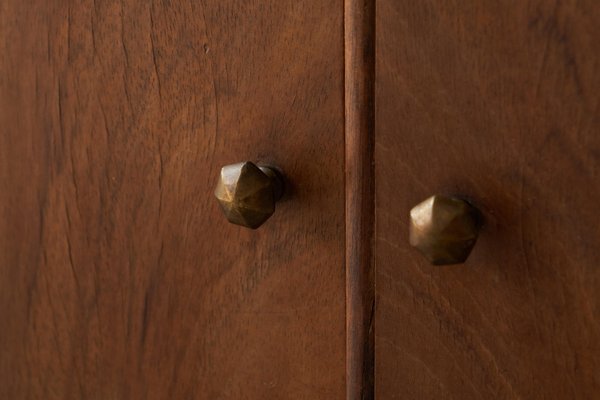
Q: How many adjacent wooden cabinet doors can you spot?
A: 2